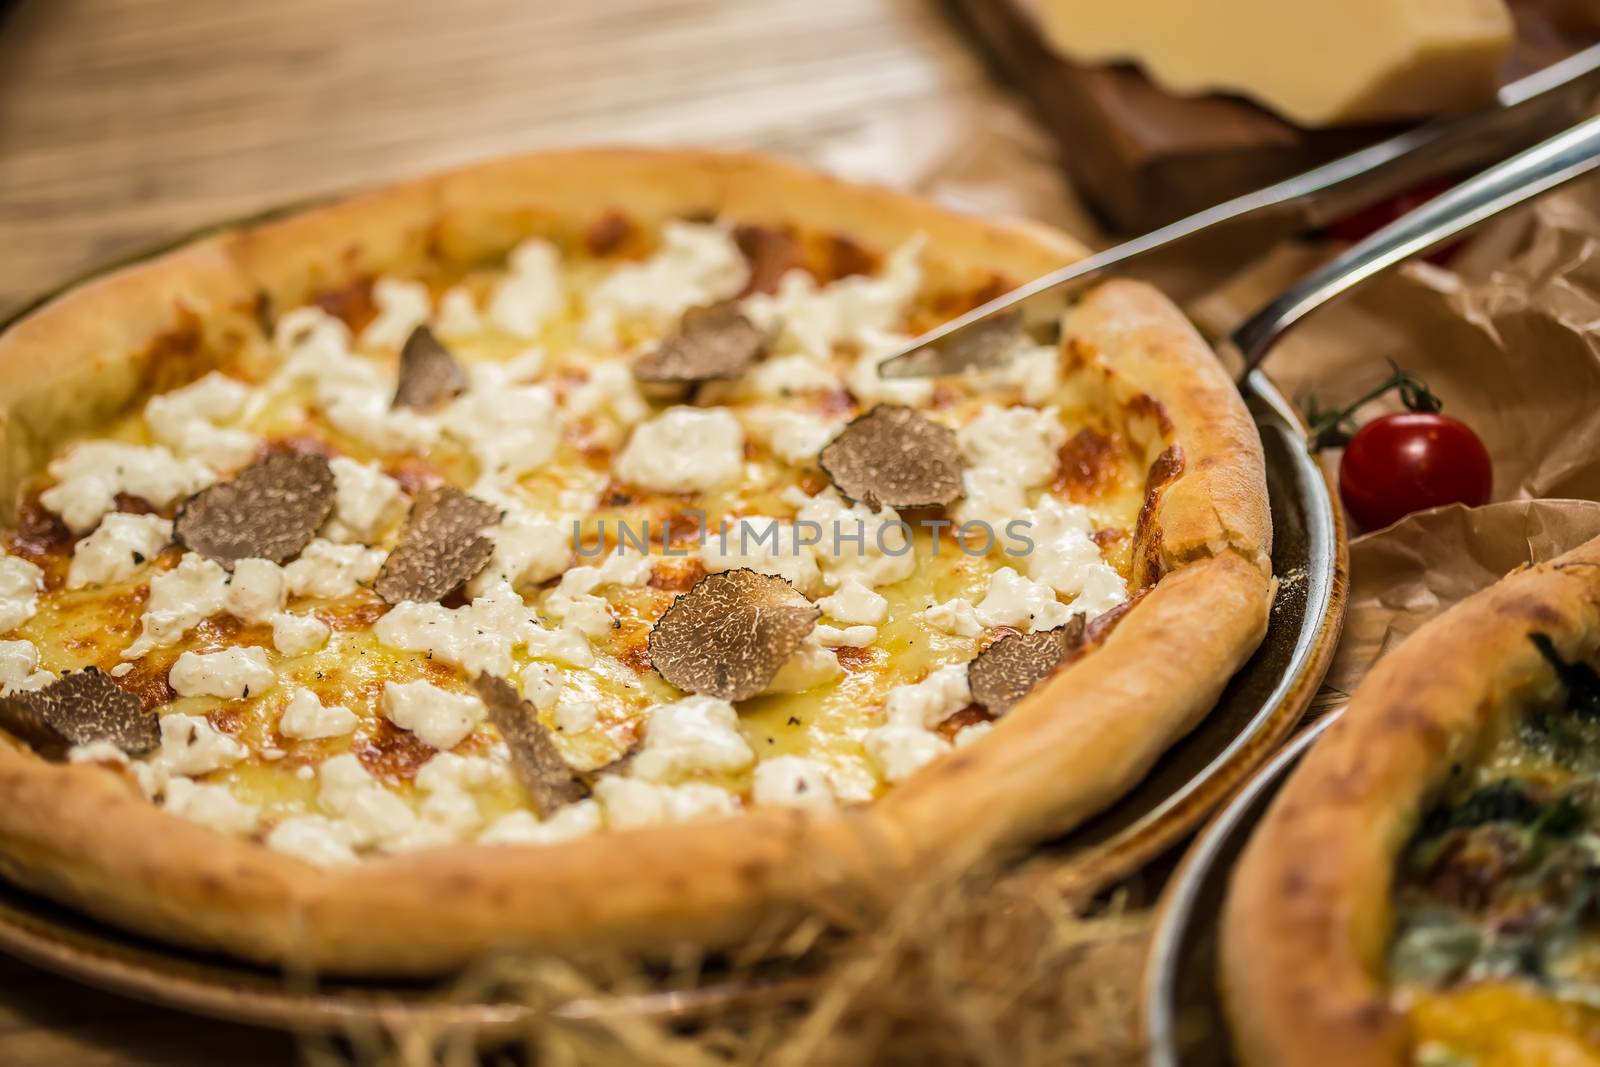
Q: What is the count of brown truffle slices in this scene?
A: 9